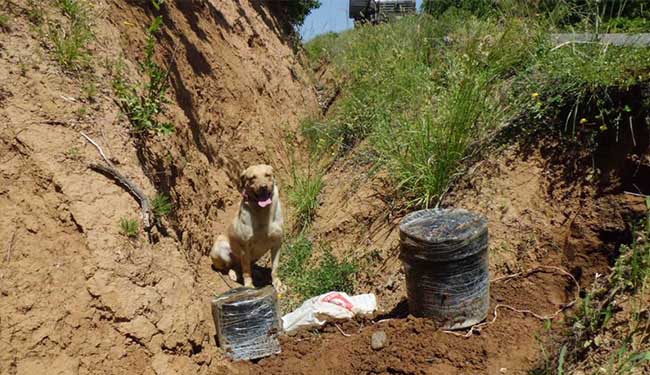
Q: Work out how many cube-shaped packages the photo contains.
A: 1